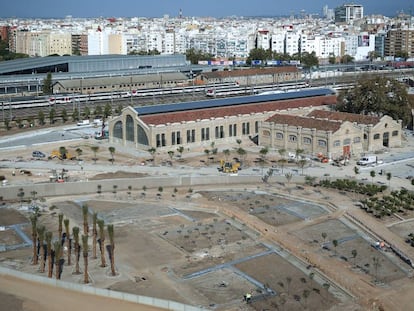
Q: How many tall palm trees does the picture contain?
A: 12